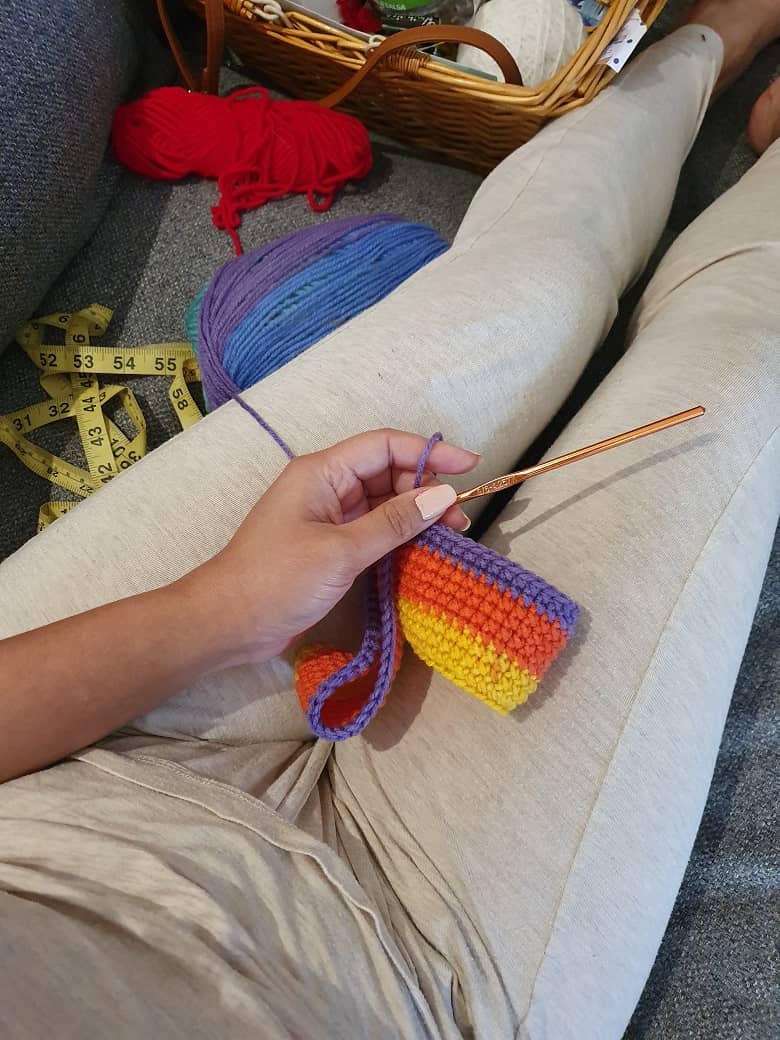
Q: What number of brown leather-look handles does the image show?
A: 2